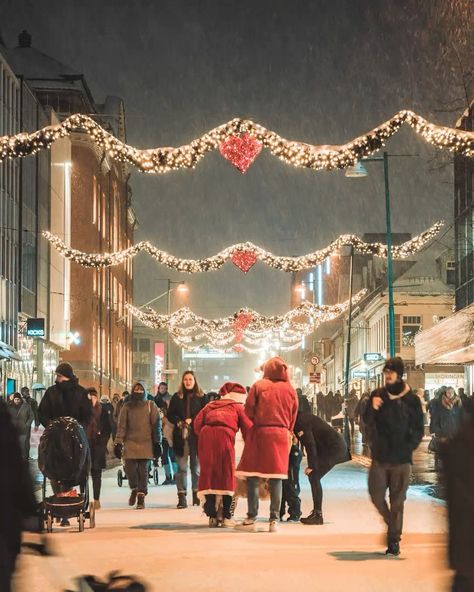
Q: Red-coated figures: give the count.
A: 2